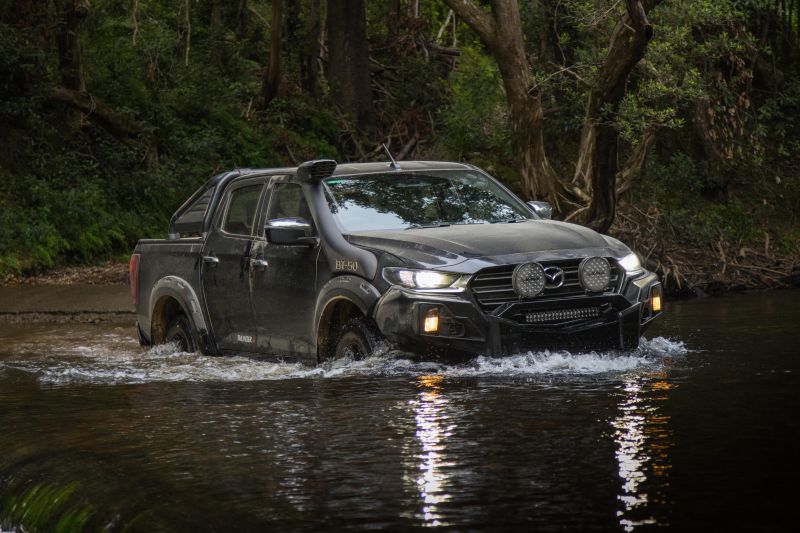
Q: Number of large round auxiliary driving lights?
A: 2